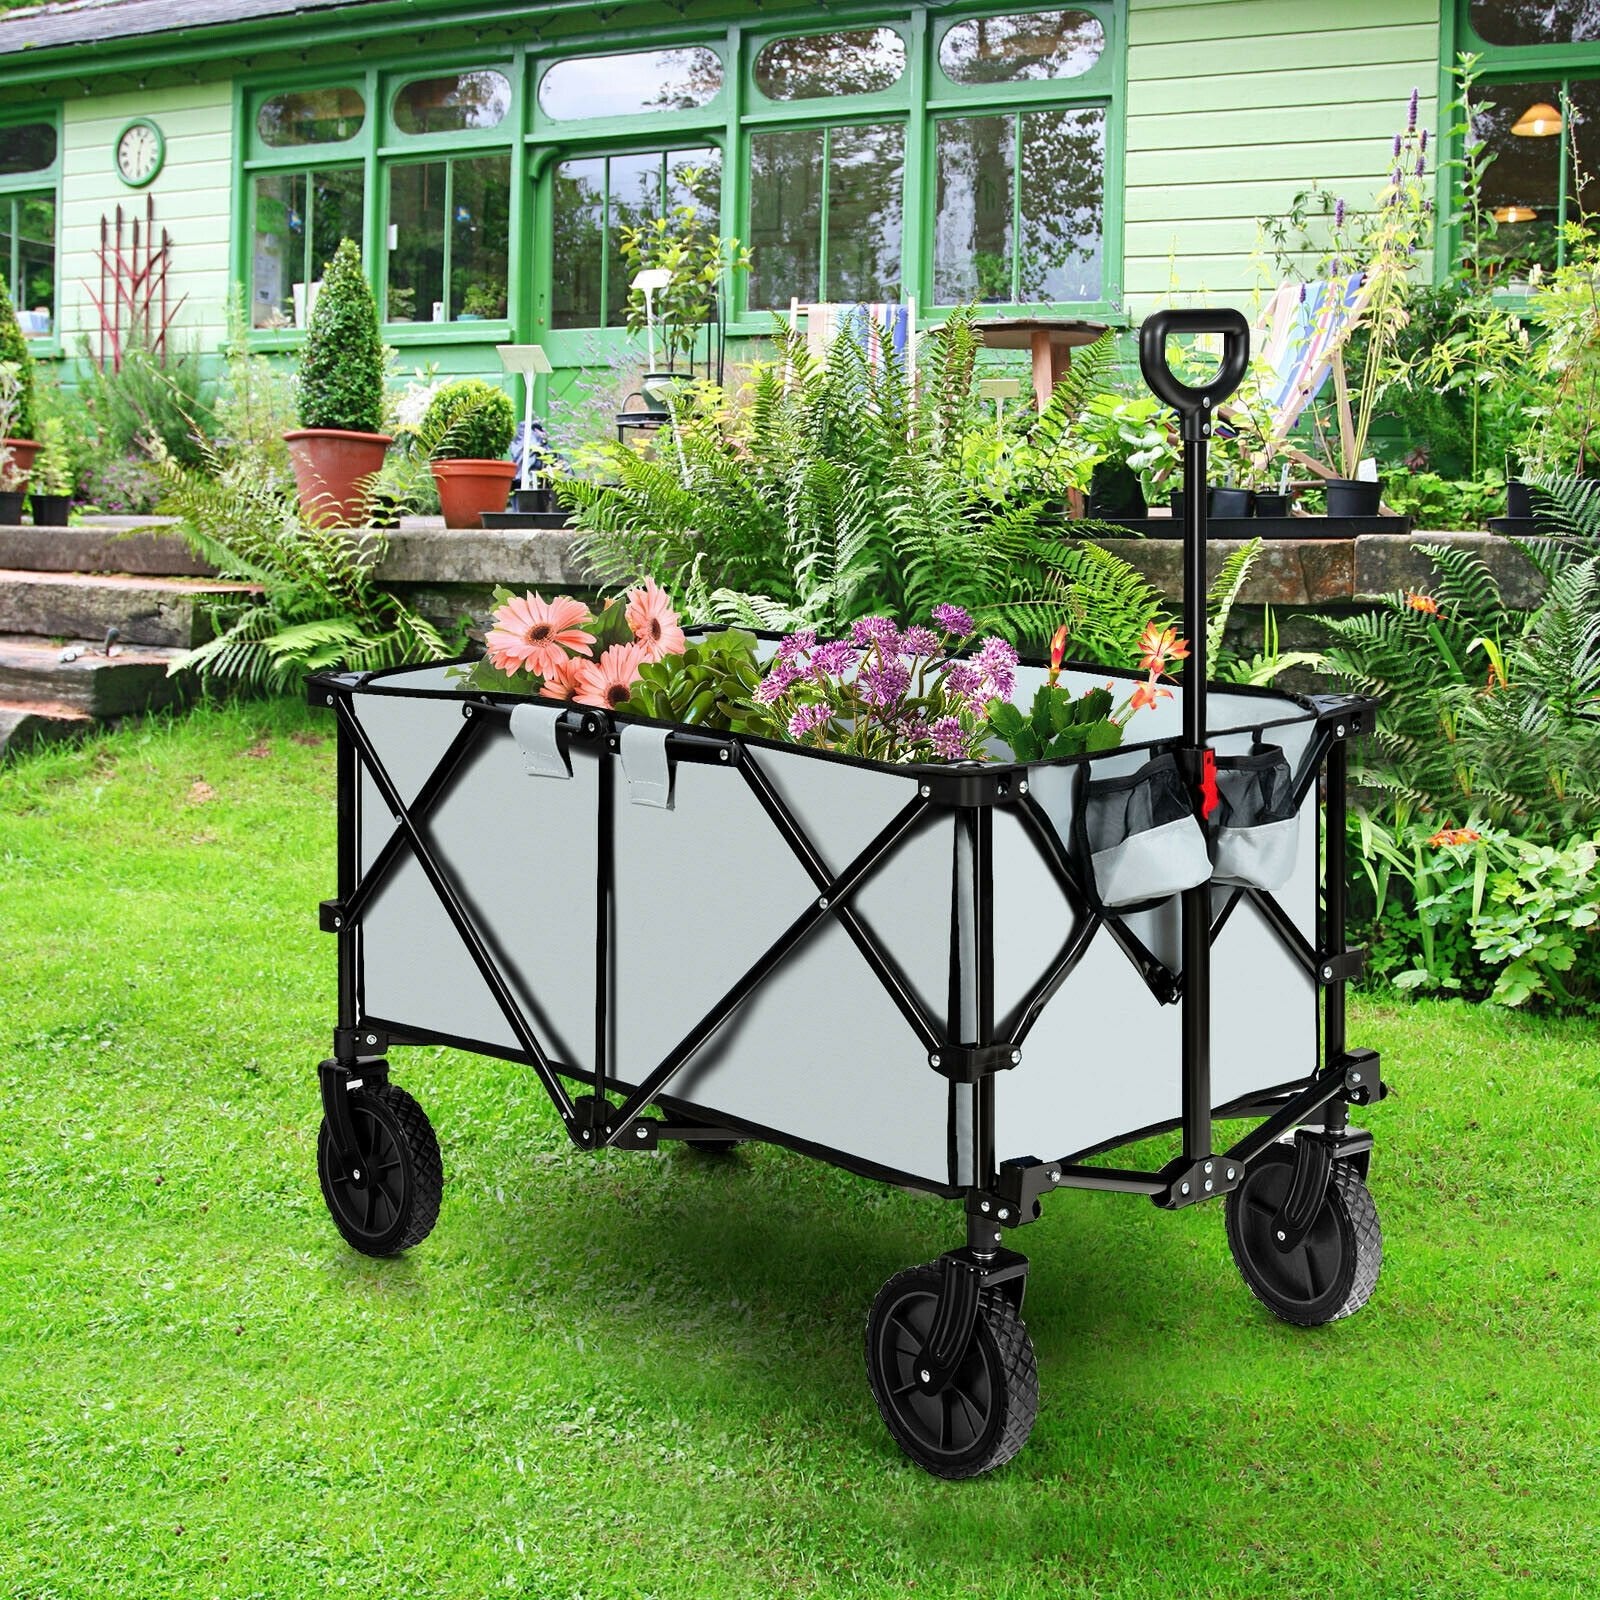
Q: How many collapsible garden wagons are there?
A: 1